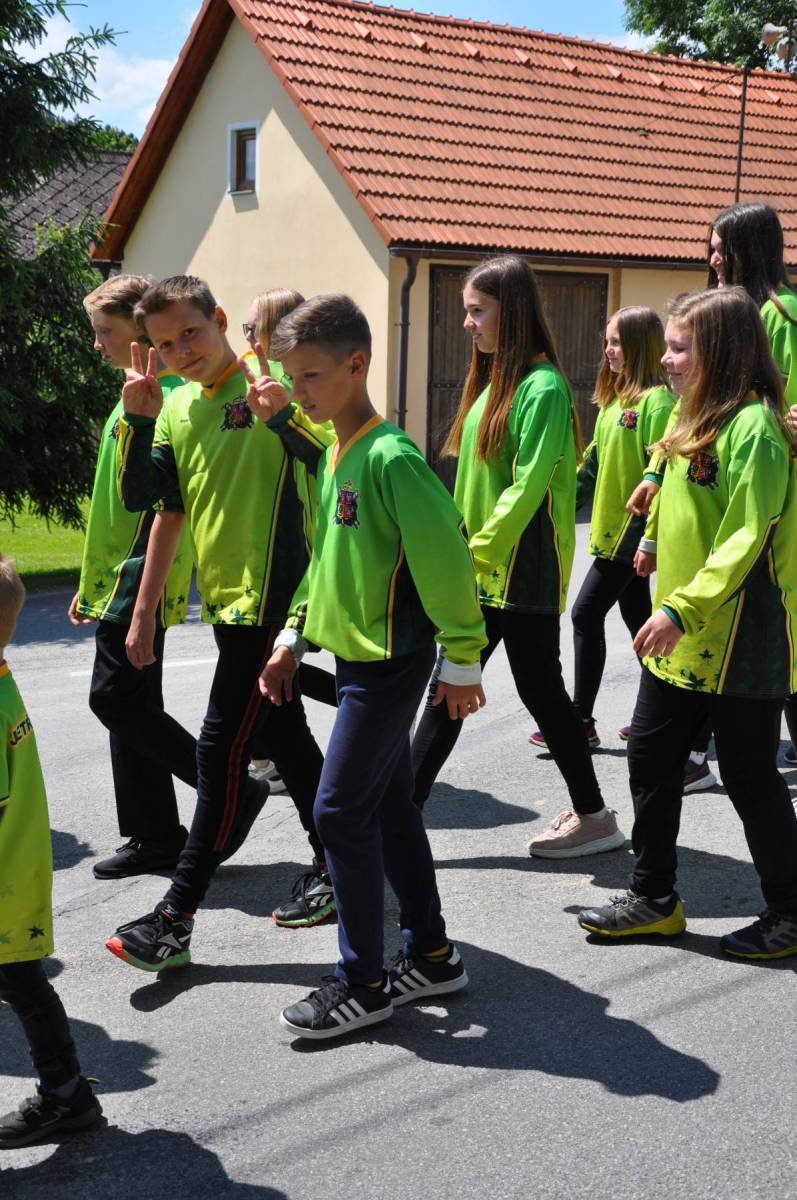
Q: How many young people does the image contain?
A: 9